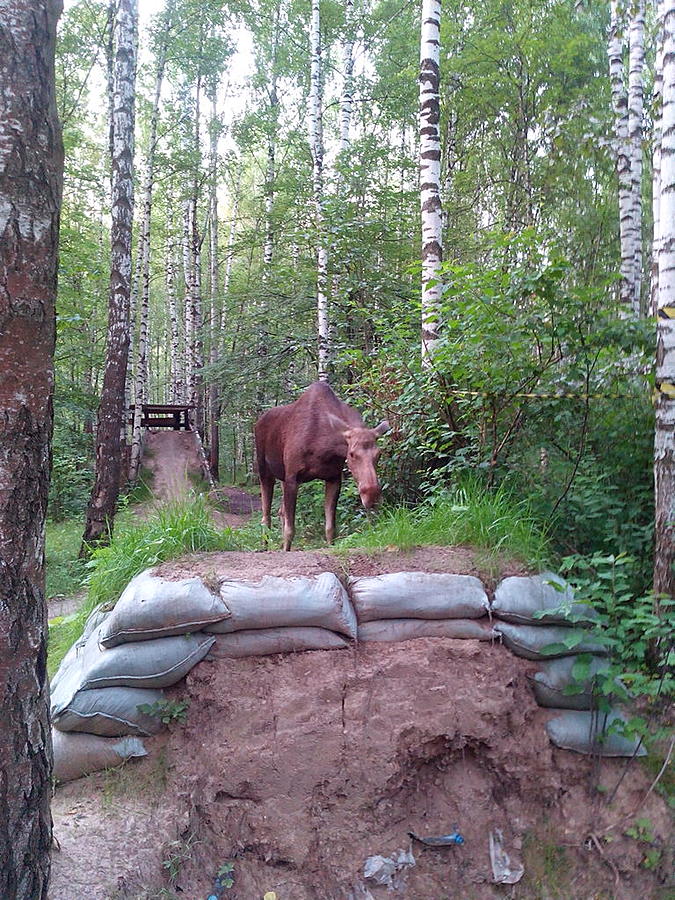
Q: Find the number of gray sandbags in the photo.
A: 12